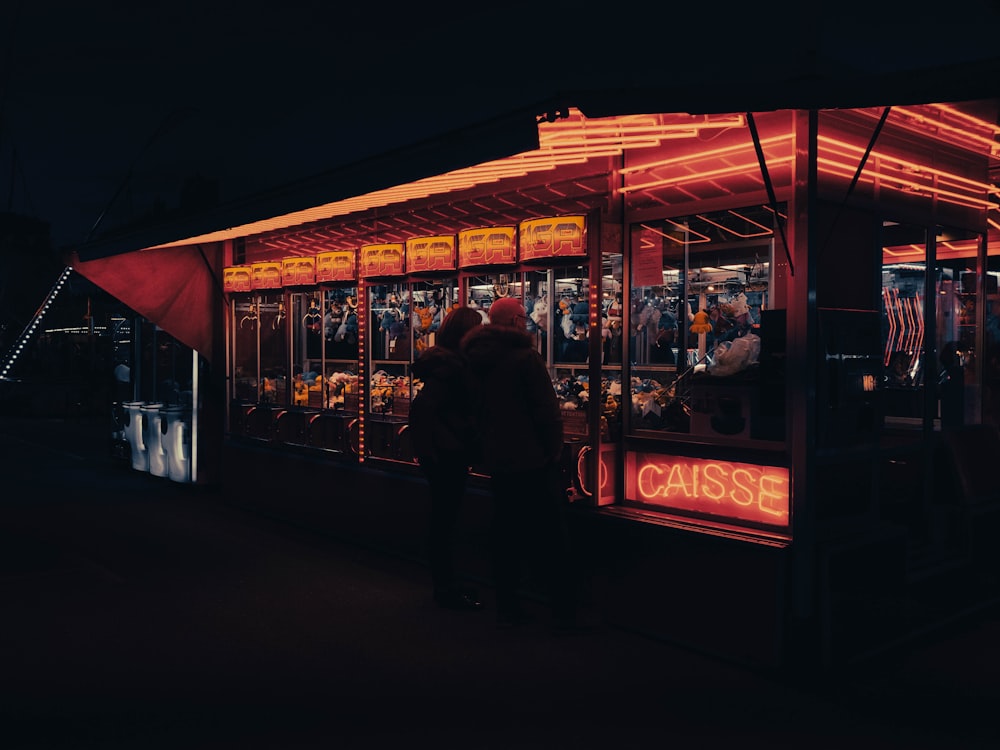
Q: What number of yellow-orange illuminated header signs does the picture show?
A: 8